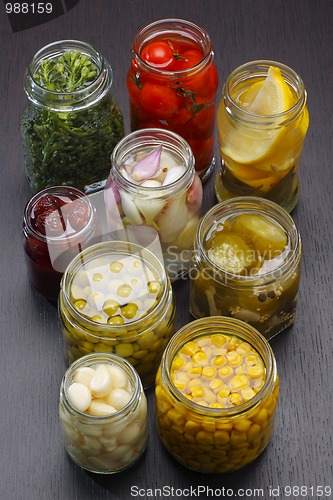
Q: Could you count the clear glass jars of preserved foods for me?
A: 9